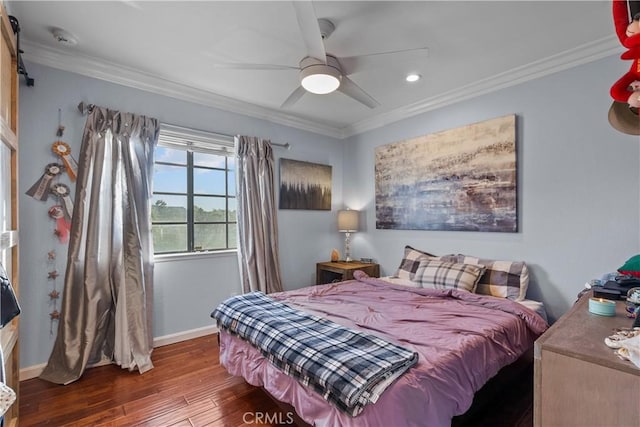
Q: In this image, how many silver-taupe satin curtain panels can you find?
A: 2